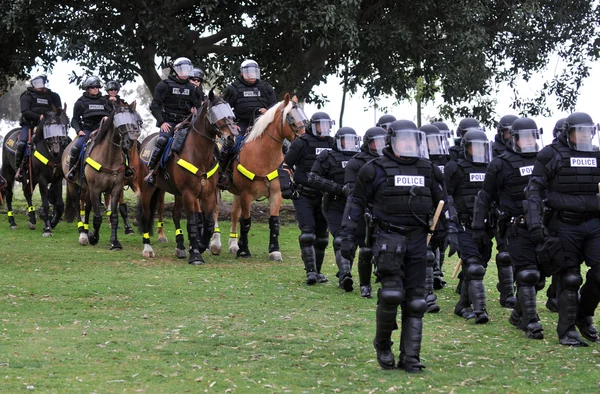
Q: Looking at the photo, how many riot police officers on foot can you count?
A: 13